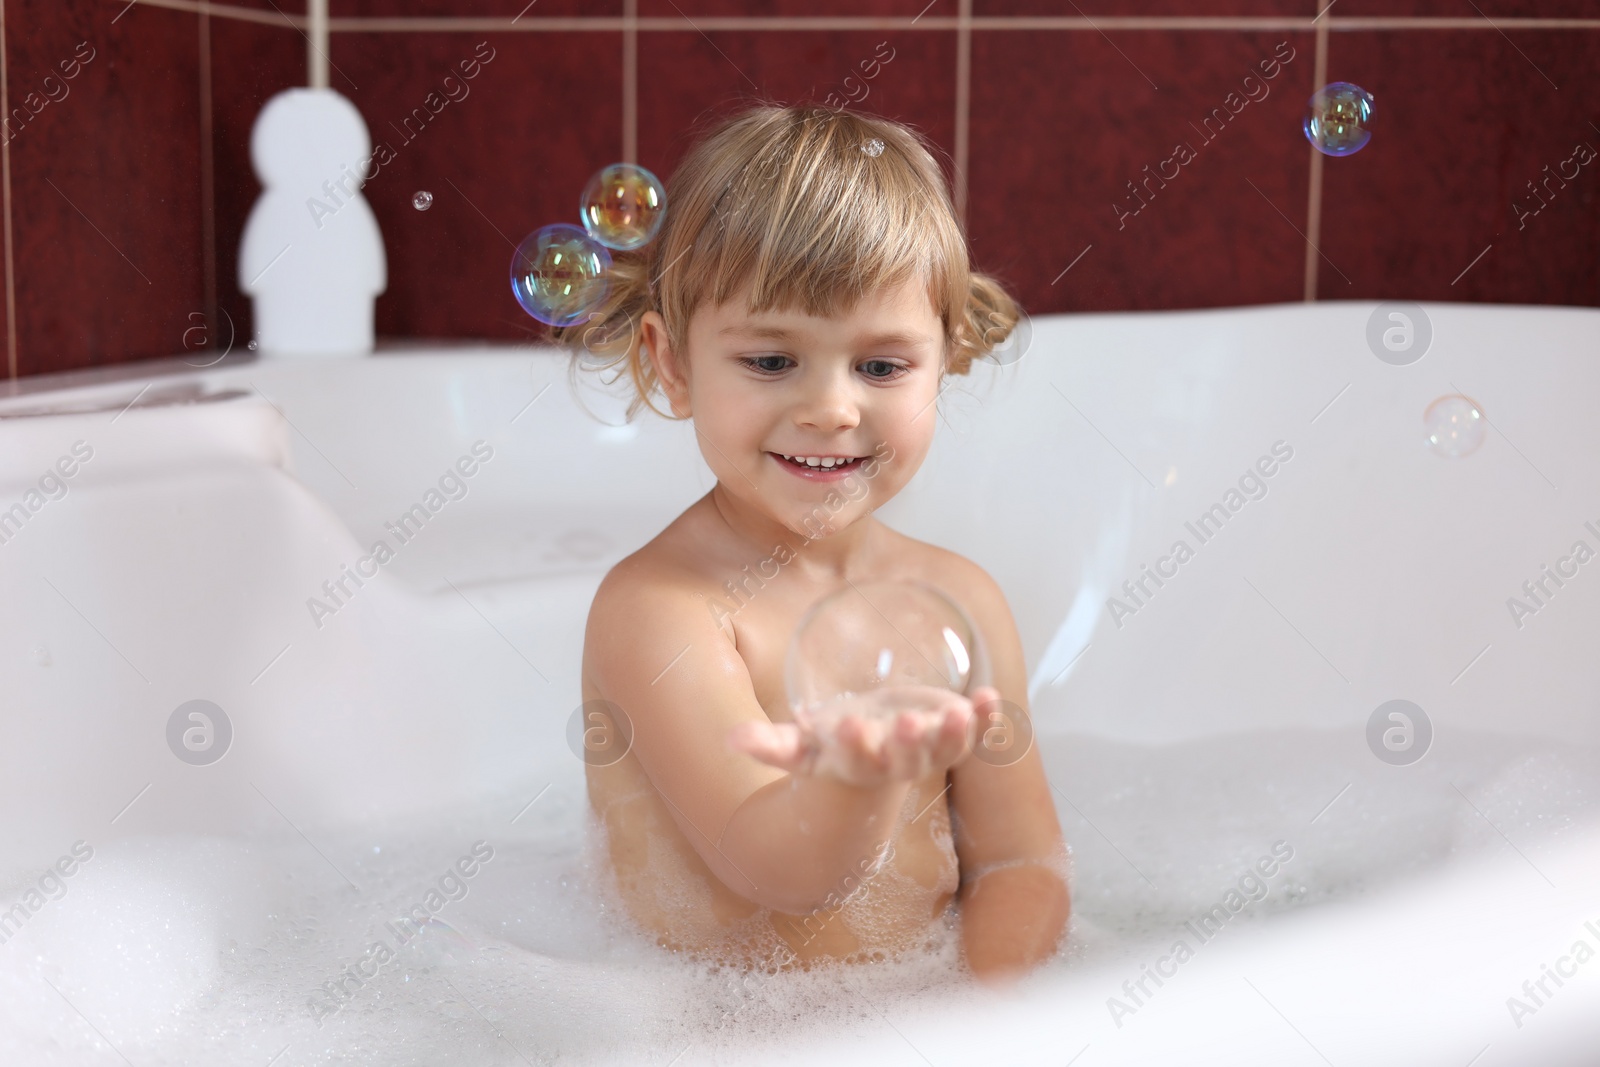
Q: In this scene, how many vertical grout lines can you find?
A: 6